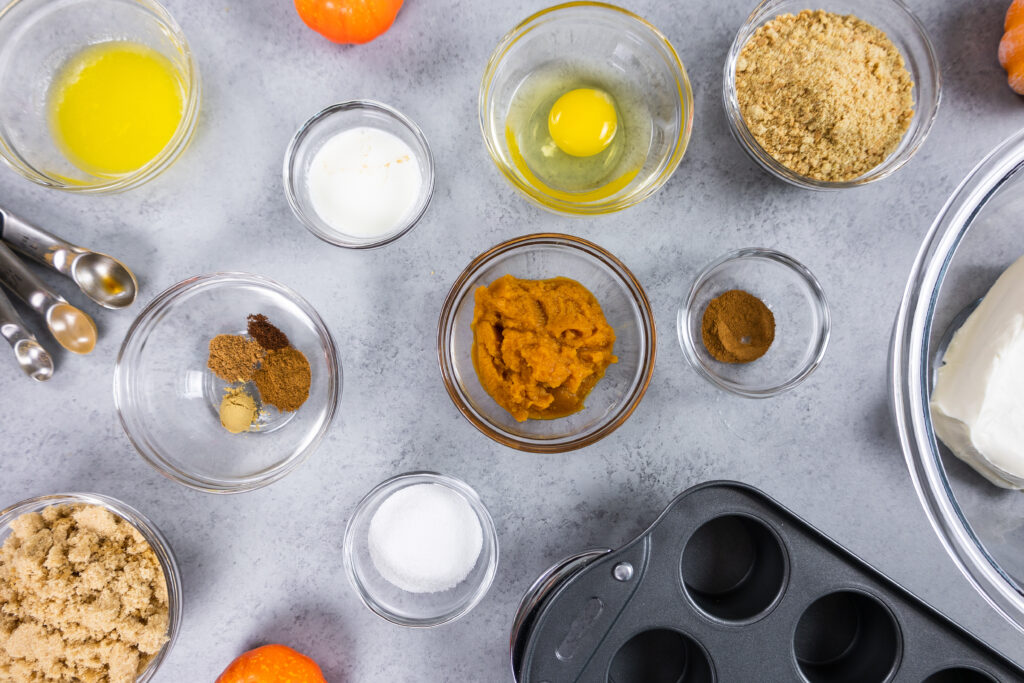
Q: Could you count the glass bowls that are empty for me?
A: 0